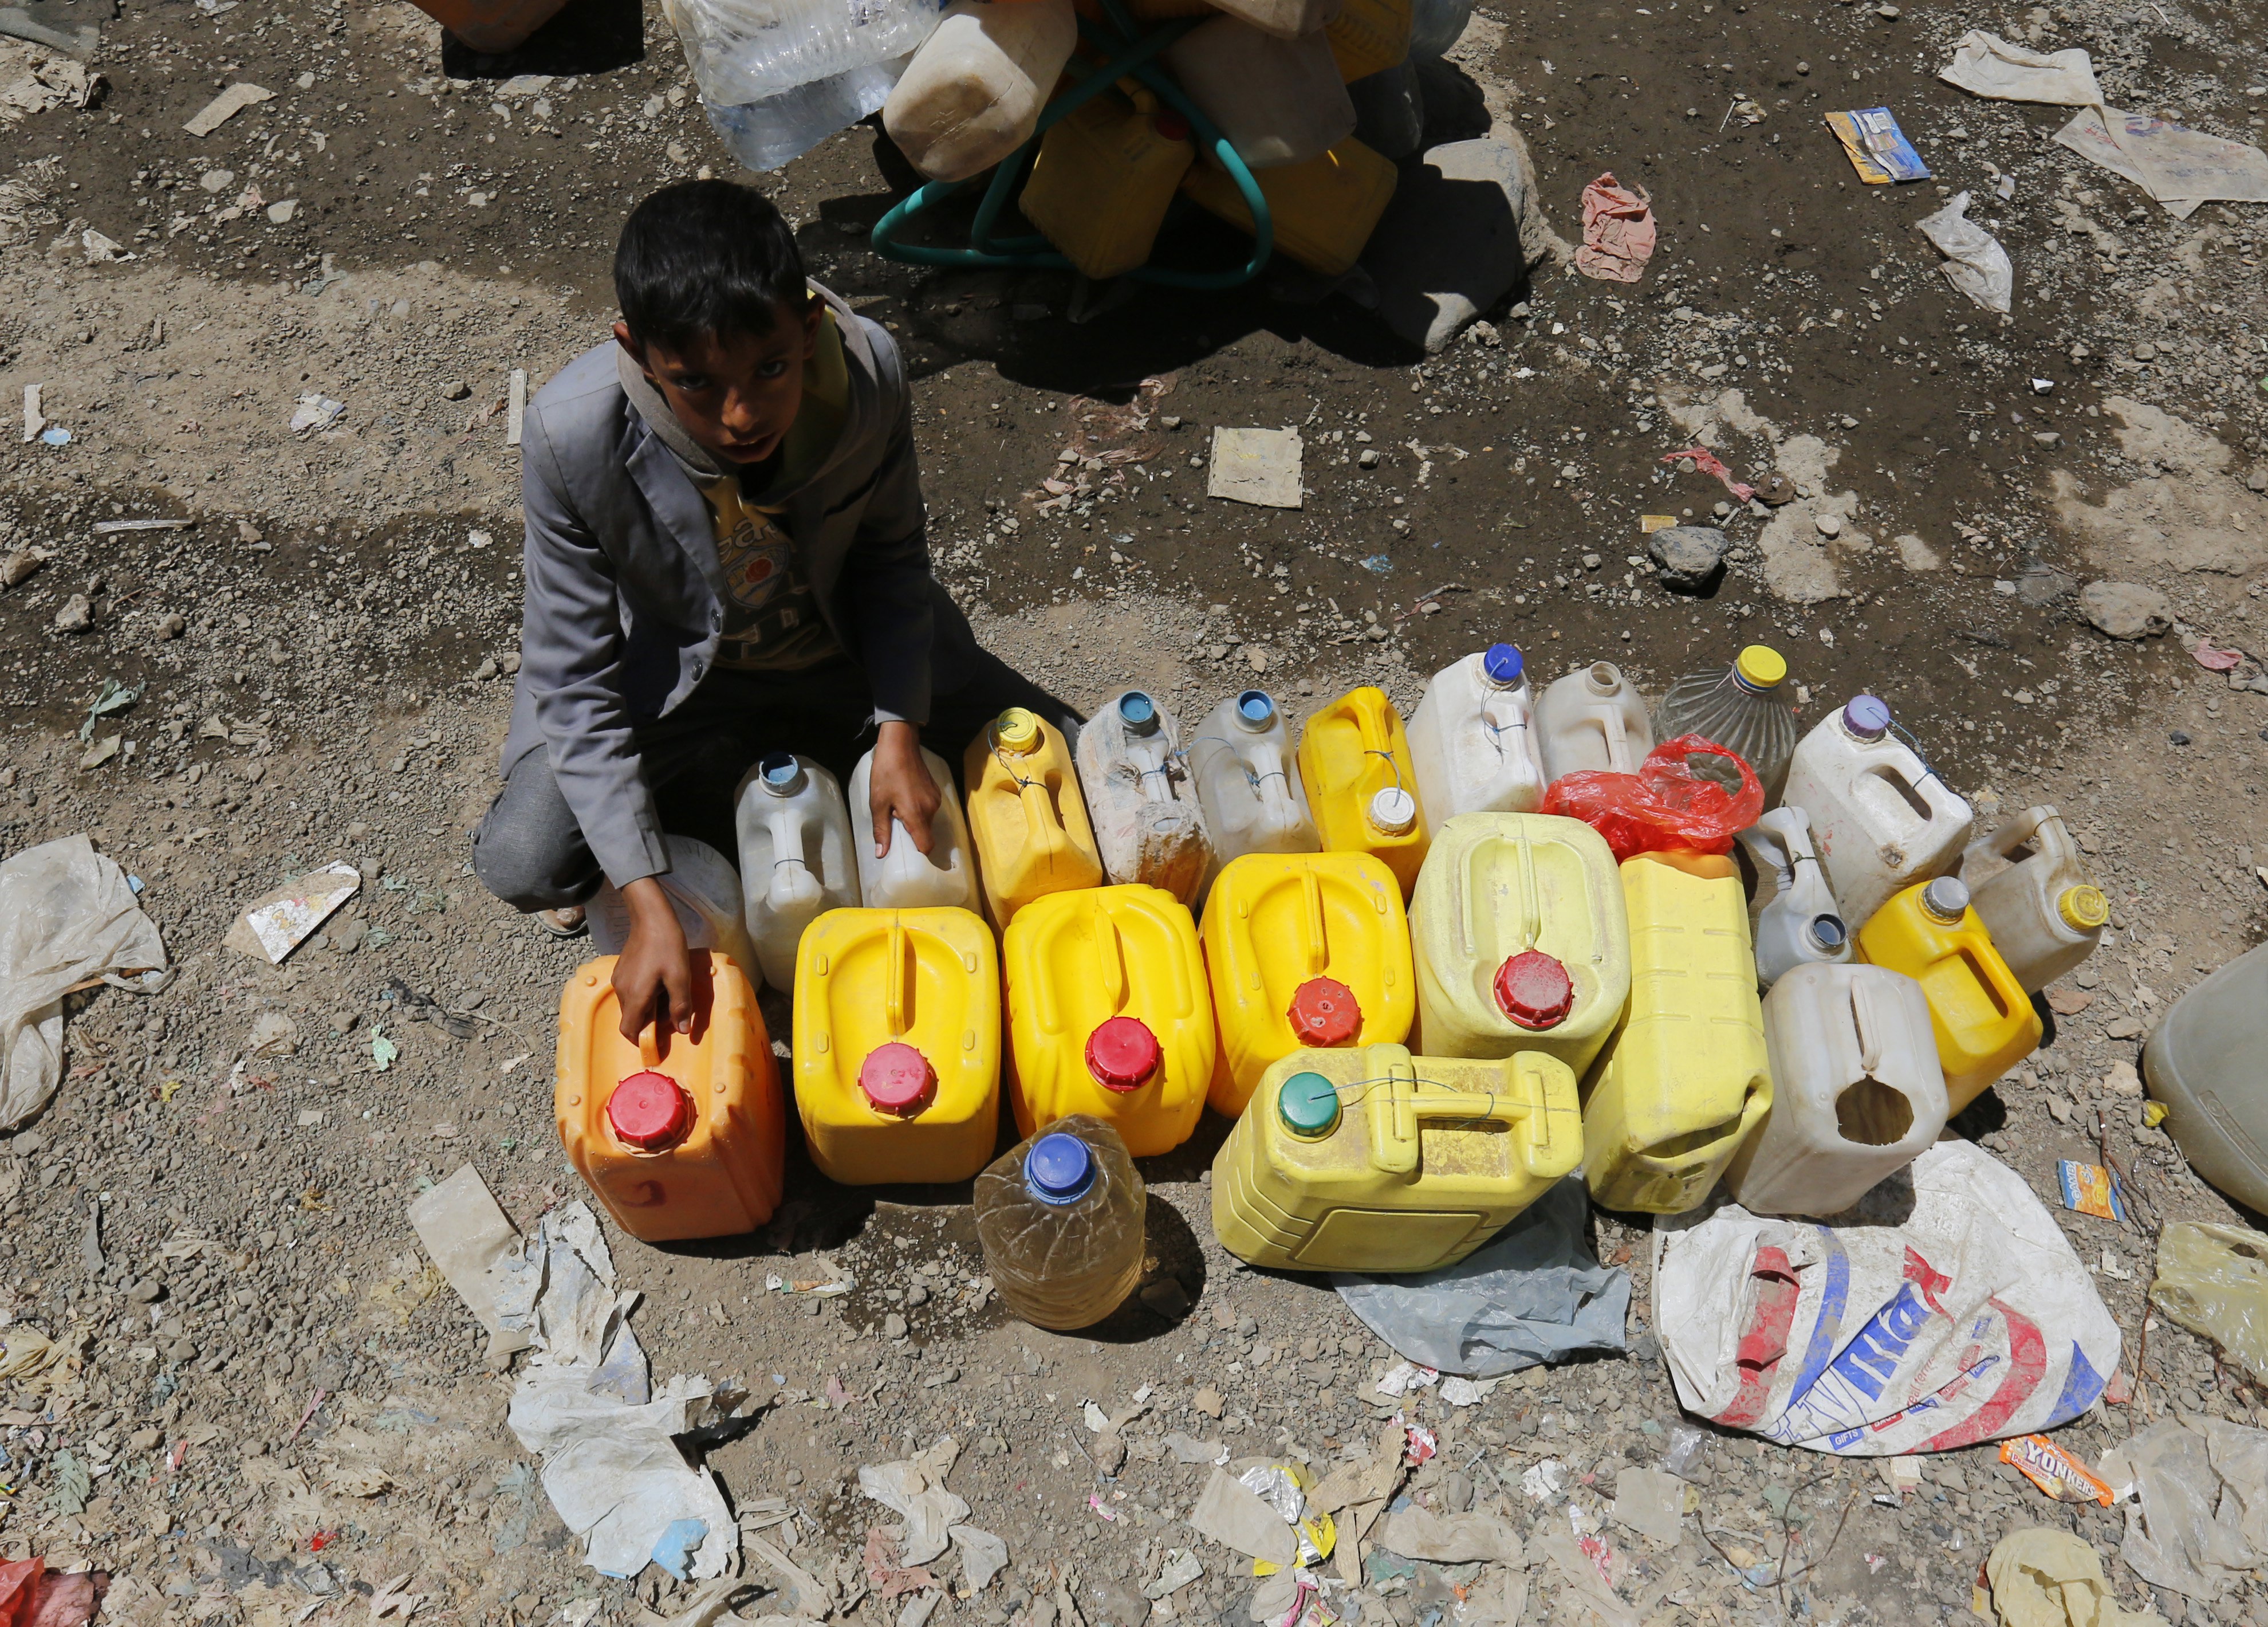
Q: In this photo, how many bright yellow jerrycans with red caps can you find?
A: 3